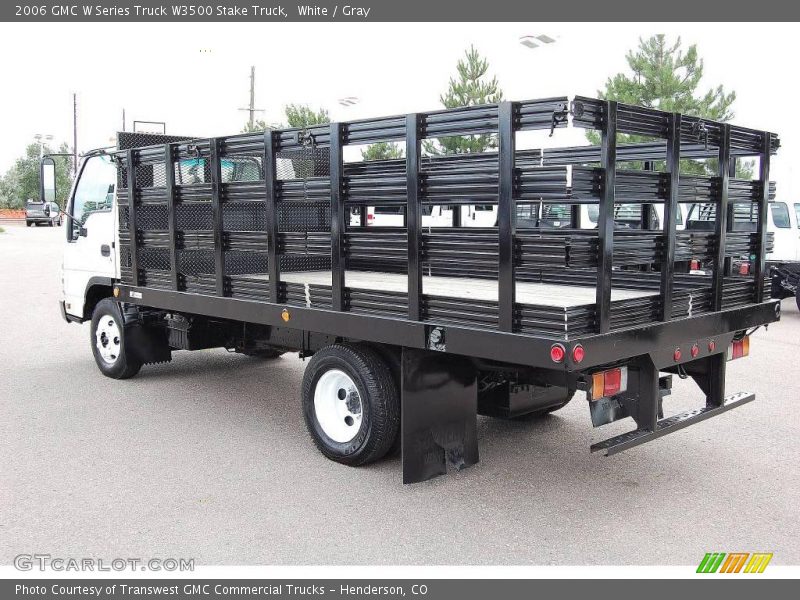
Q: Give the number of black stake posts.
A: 11